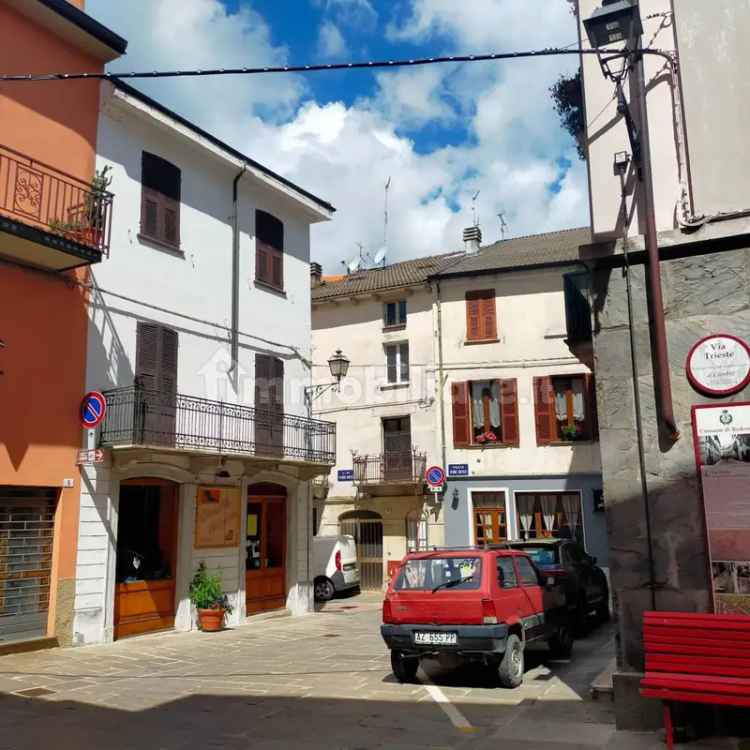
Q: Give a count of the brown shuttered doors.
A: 2